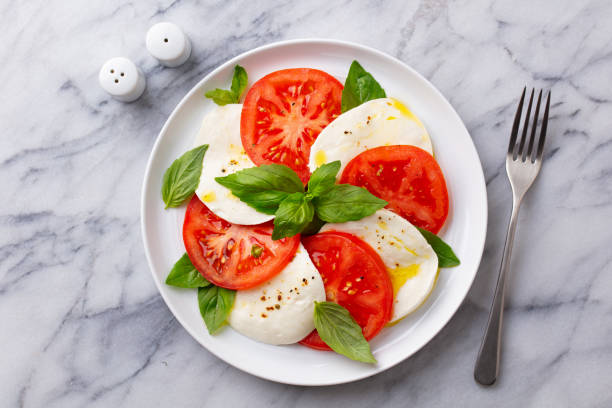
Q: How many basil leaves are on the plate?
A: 12